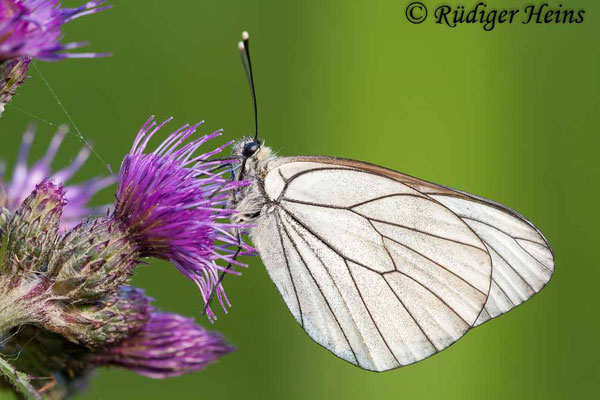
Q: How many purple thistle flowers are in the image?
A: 4